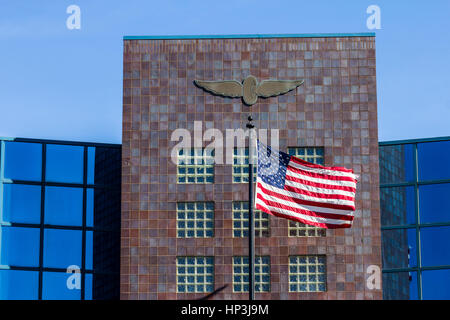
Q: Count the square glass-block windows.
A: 9